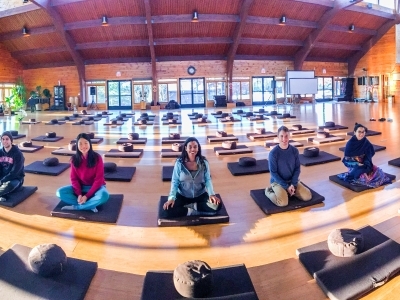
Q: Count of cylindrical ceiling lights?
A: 5